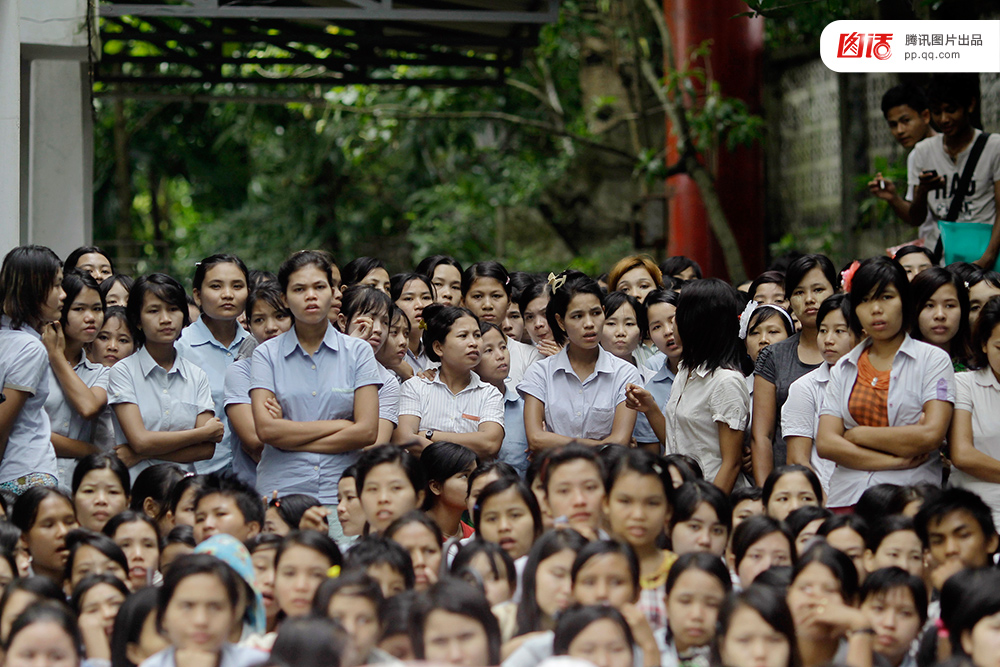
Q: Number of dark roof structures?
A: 1